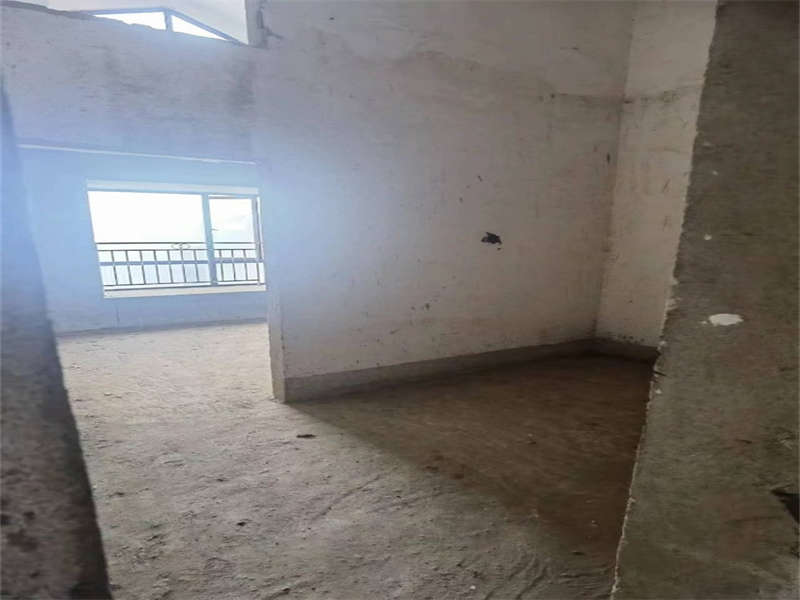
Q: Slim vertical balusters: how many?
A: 11